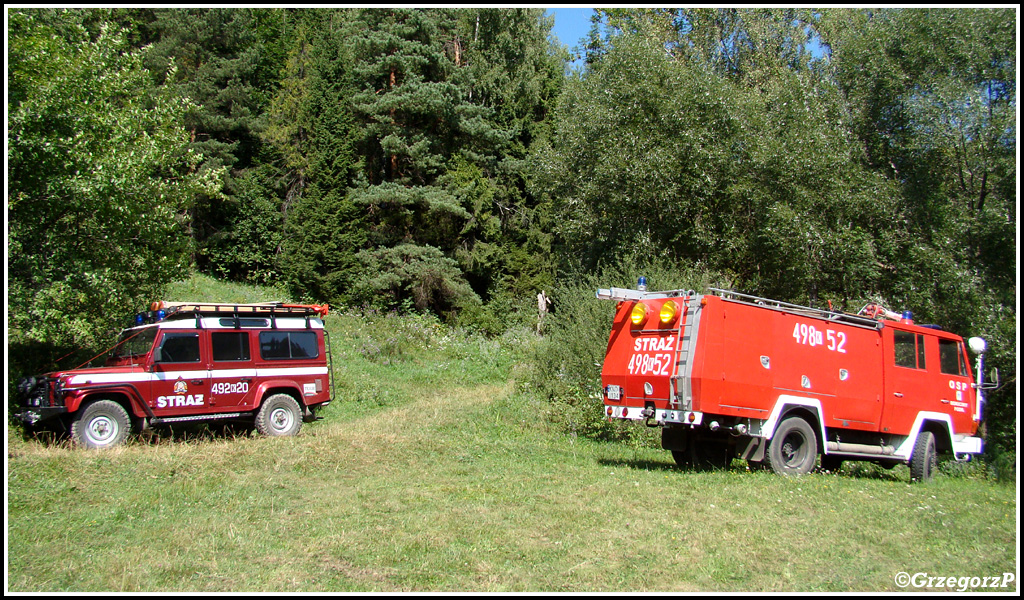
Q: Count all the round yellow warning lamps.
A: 2